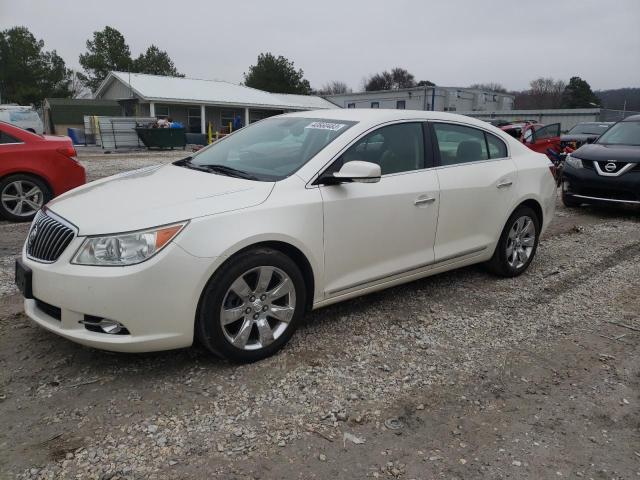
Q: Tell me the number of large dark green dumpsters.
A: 1